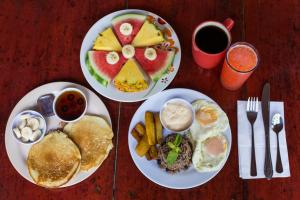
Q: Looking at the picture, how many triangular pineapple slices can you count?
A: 3